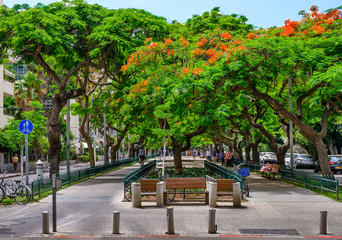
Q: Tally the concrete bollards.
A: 5